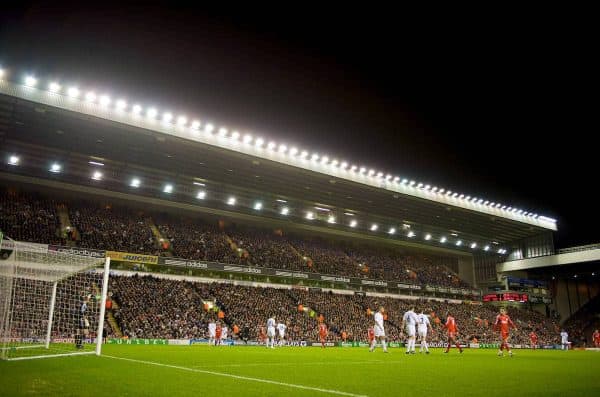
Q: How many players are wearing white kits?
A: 8